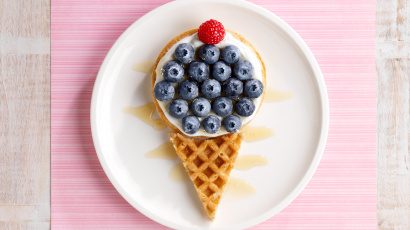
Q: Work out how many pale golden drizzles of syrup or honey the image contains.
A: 8